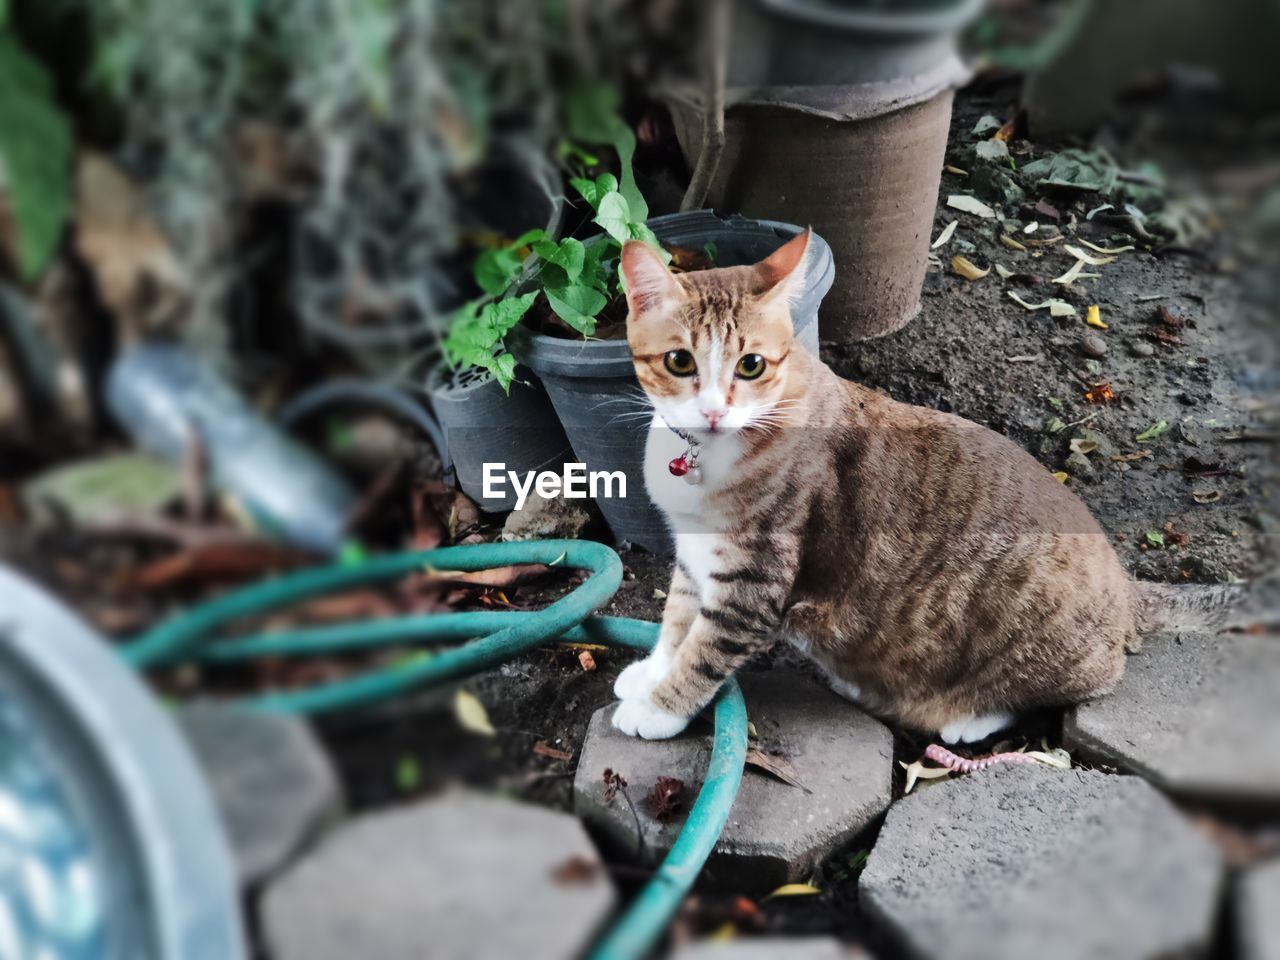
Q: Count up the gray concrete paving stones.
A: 7